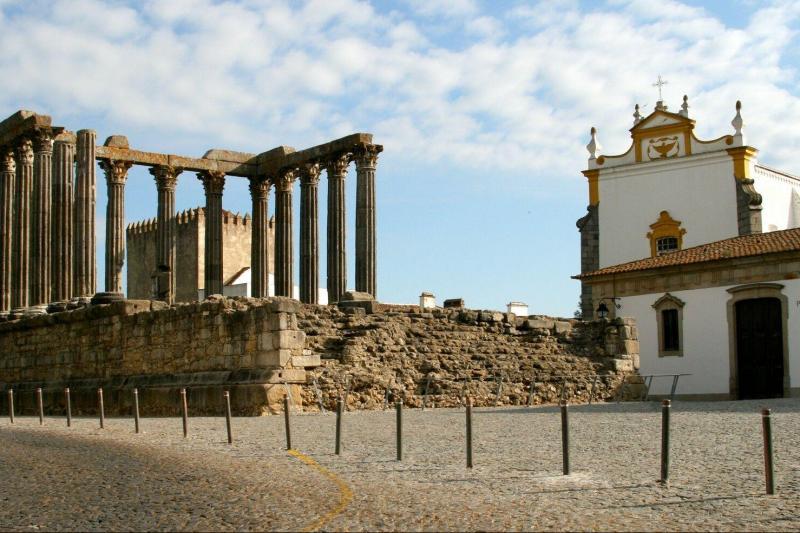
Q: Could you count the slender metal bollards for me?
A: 14